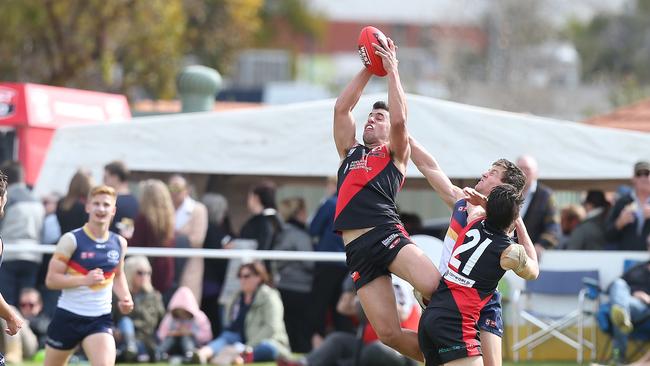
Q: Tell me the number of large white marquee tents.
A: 1